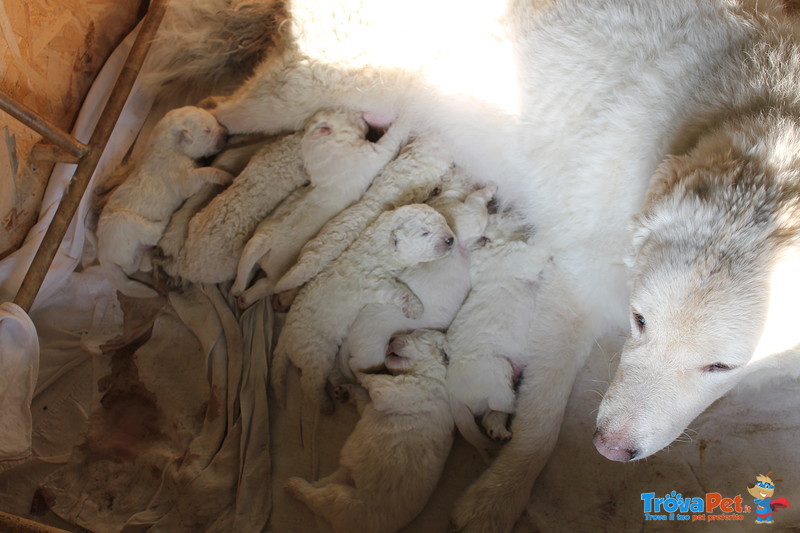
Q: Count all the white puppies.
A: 8